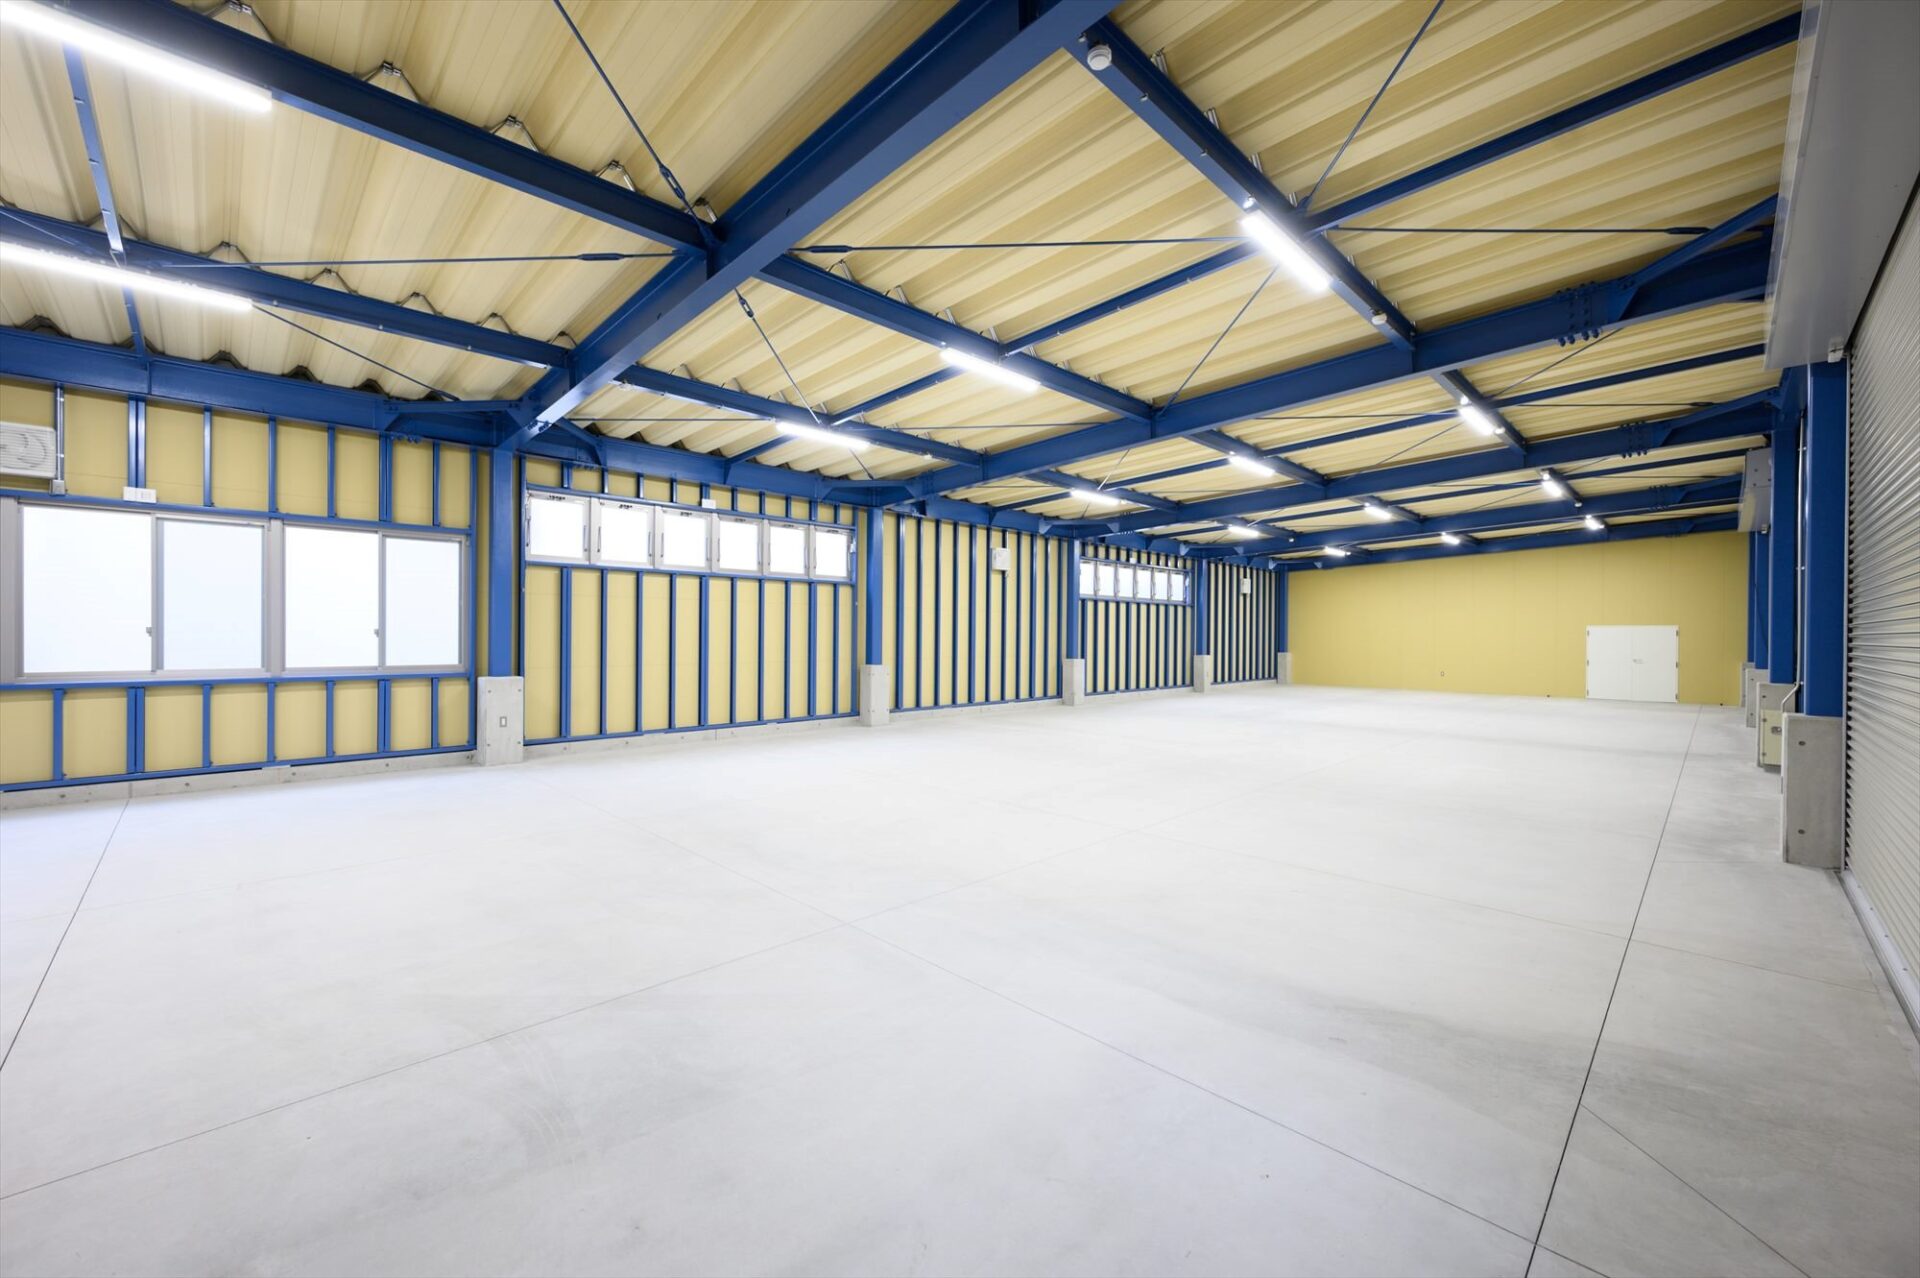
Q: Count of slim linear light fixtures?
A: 14